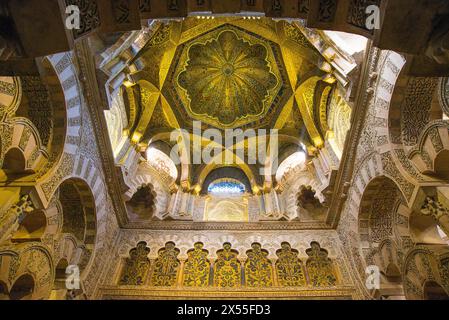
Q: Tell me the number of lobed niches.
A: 7